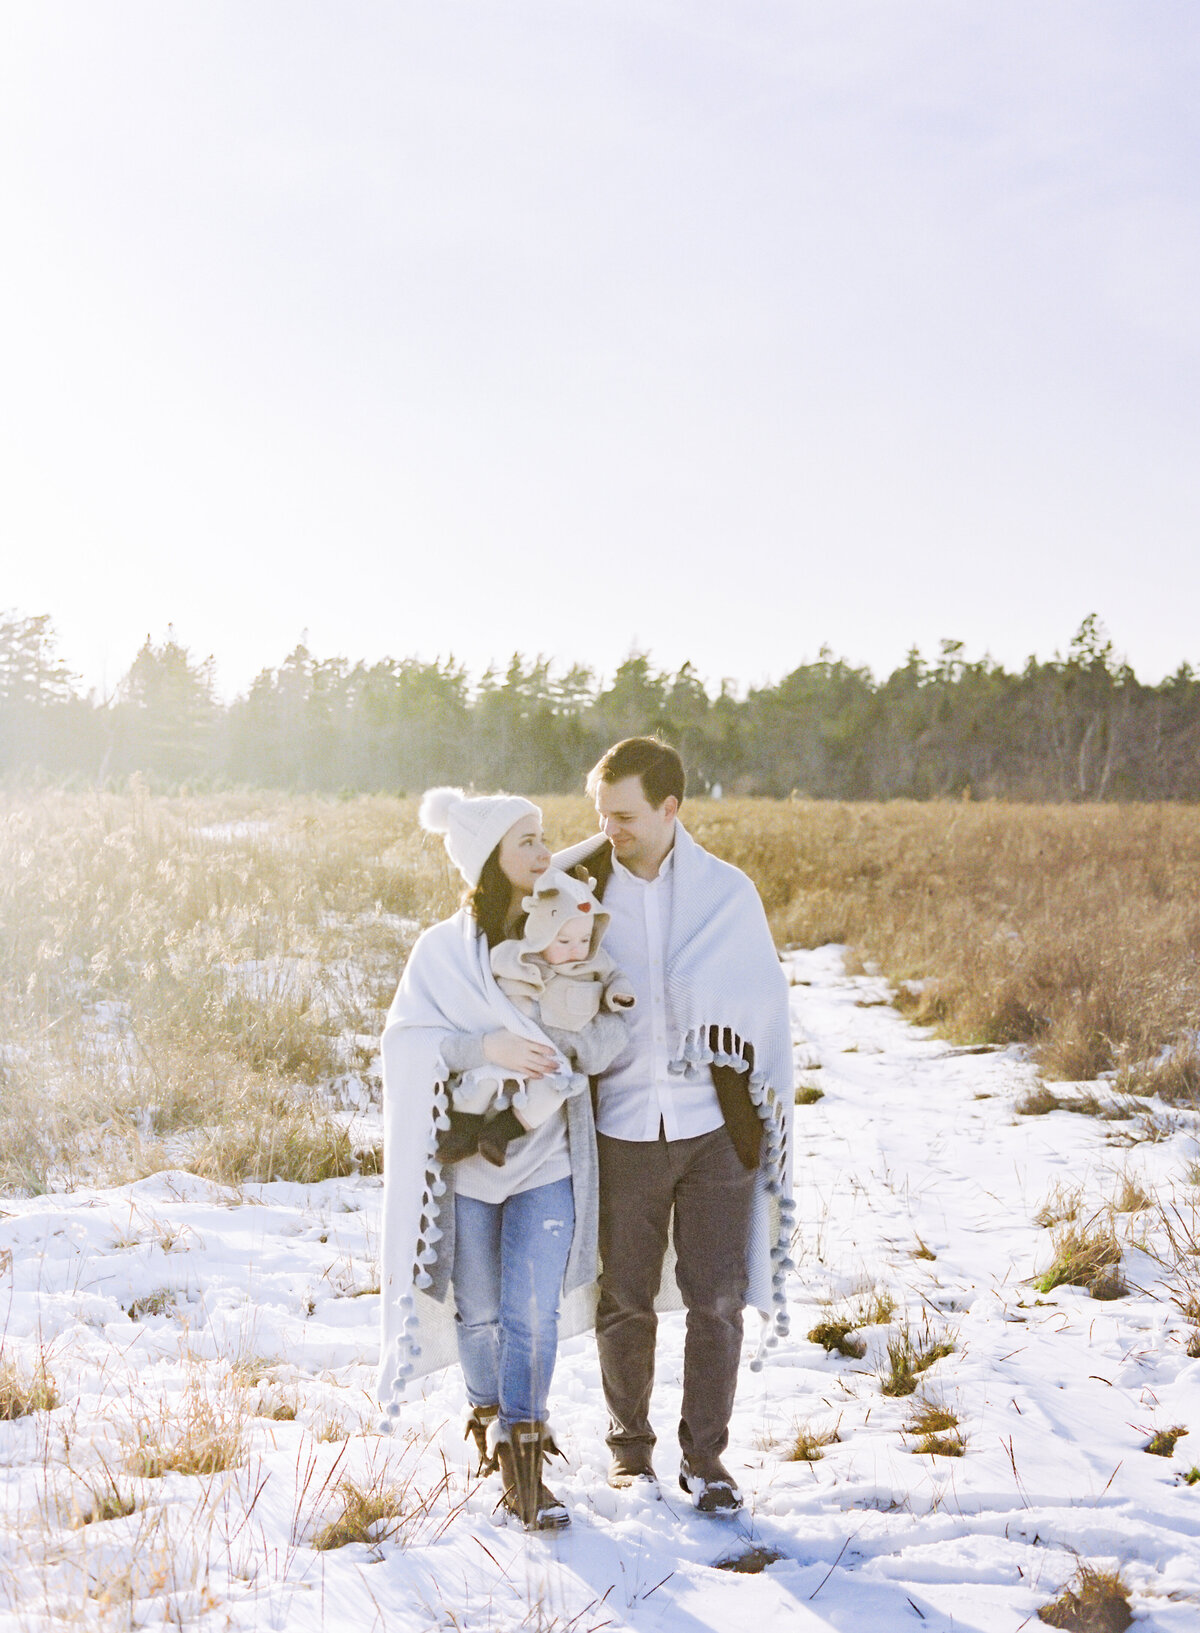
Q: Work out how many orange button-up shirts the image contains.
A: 0